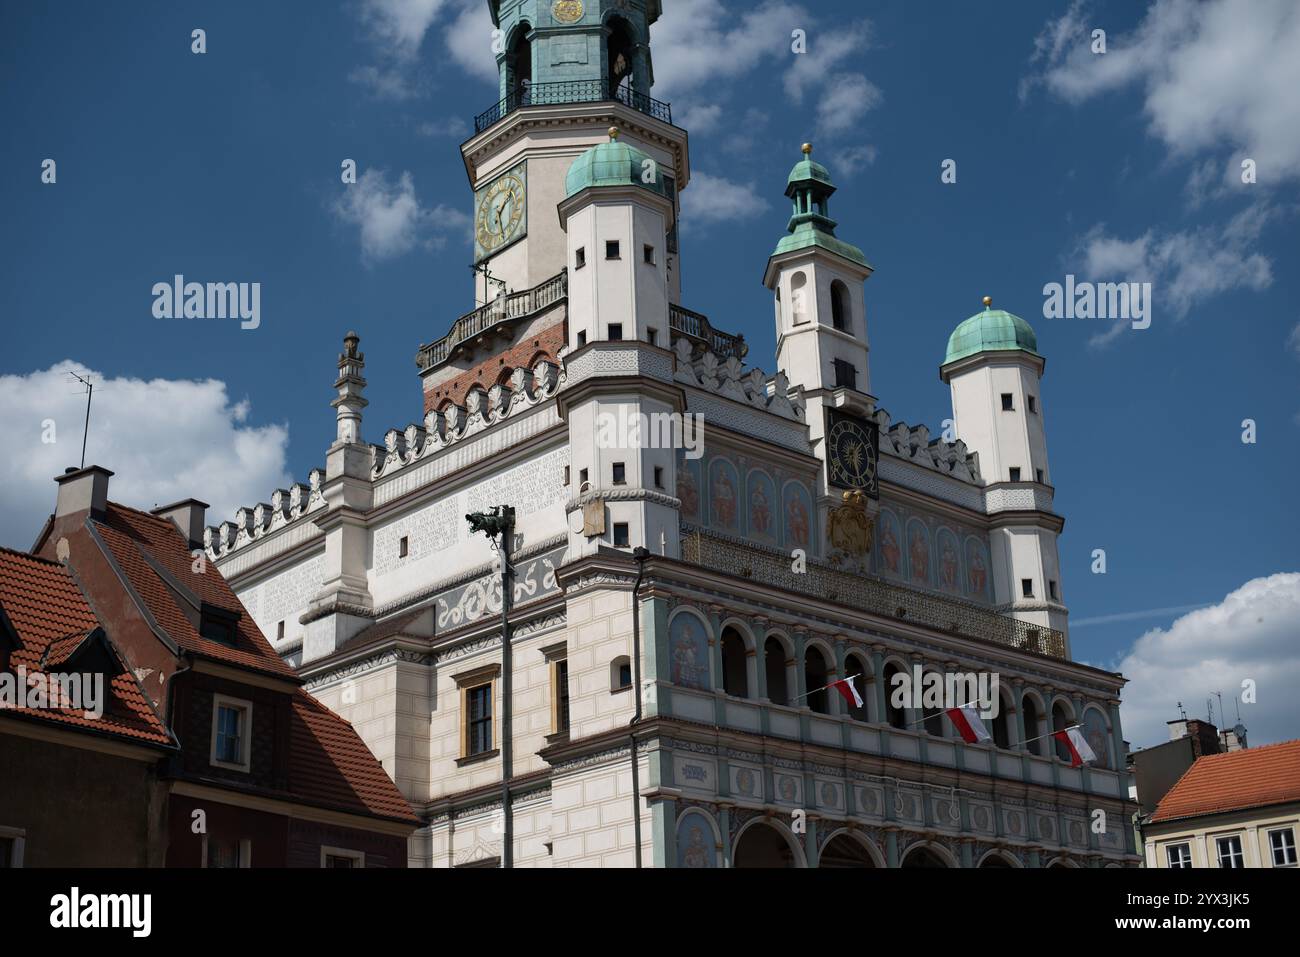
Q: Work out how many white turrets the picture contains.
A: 3